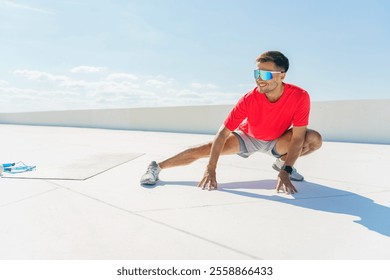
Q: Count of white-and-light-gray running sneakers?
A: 2